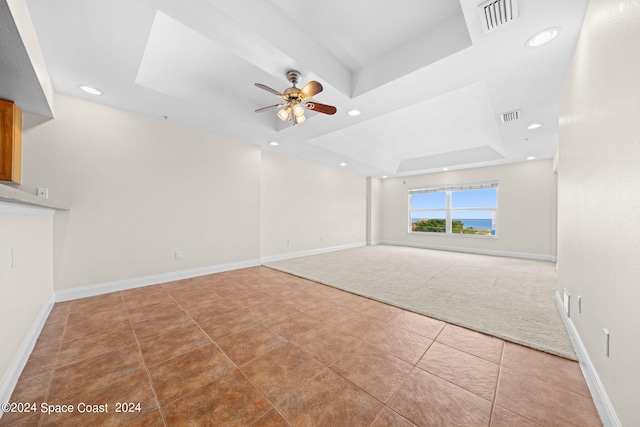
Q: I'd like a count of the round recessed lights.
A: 9